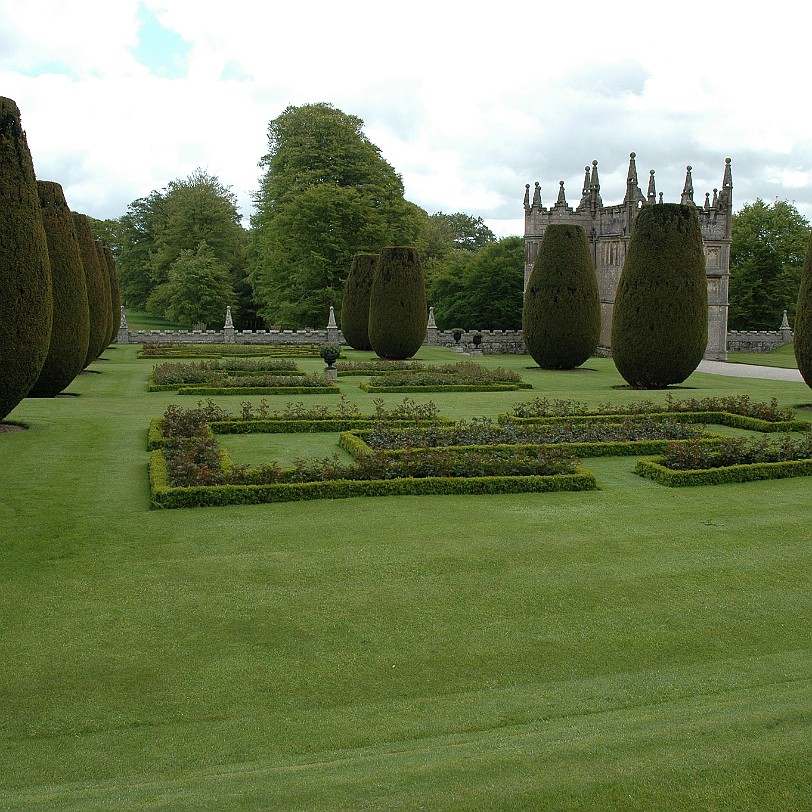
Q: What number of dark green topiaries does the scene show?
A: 10